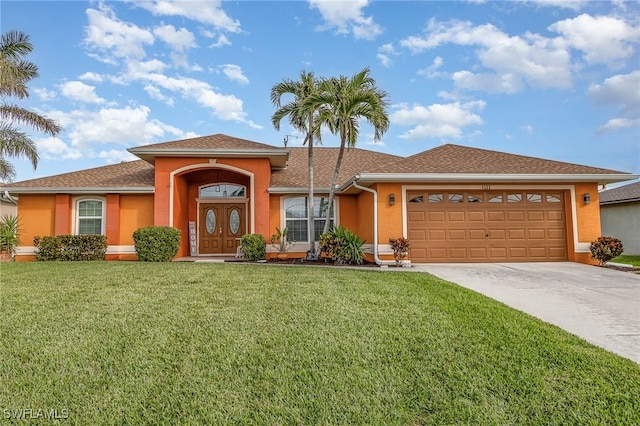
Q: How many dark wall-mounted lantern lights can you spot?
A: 2